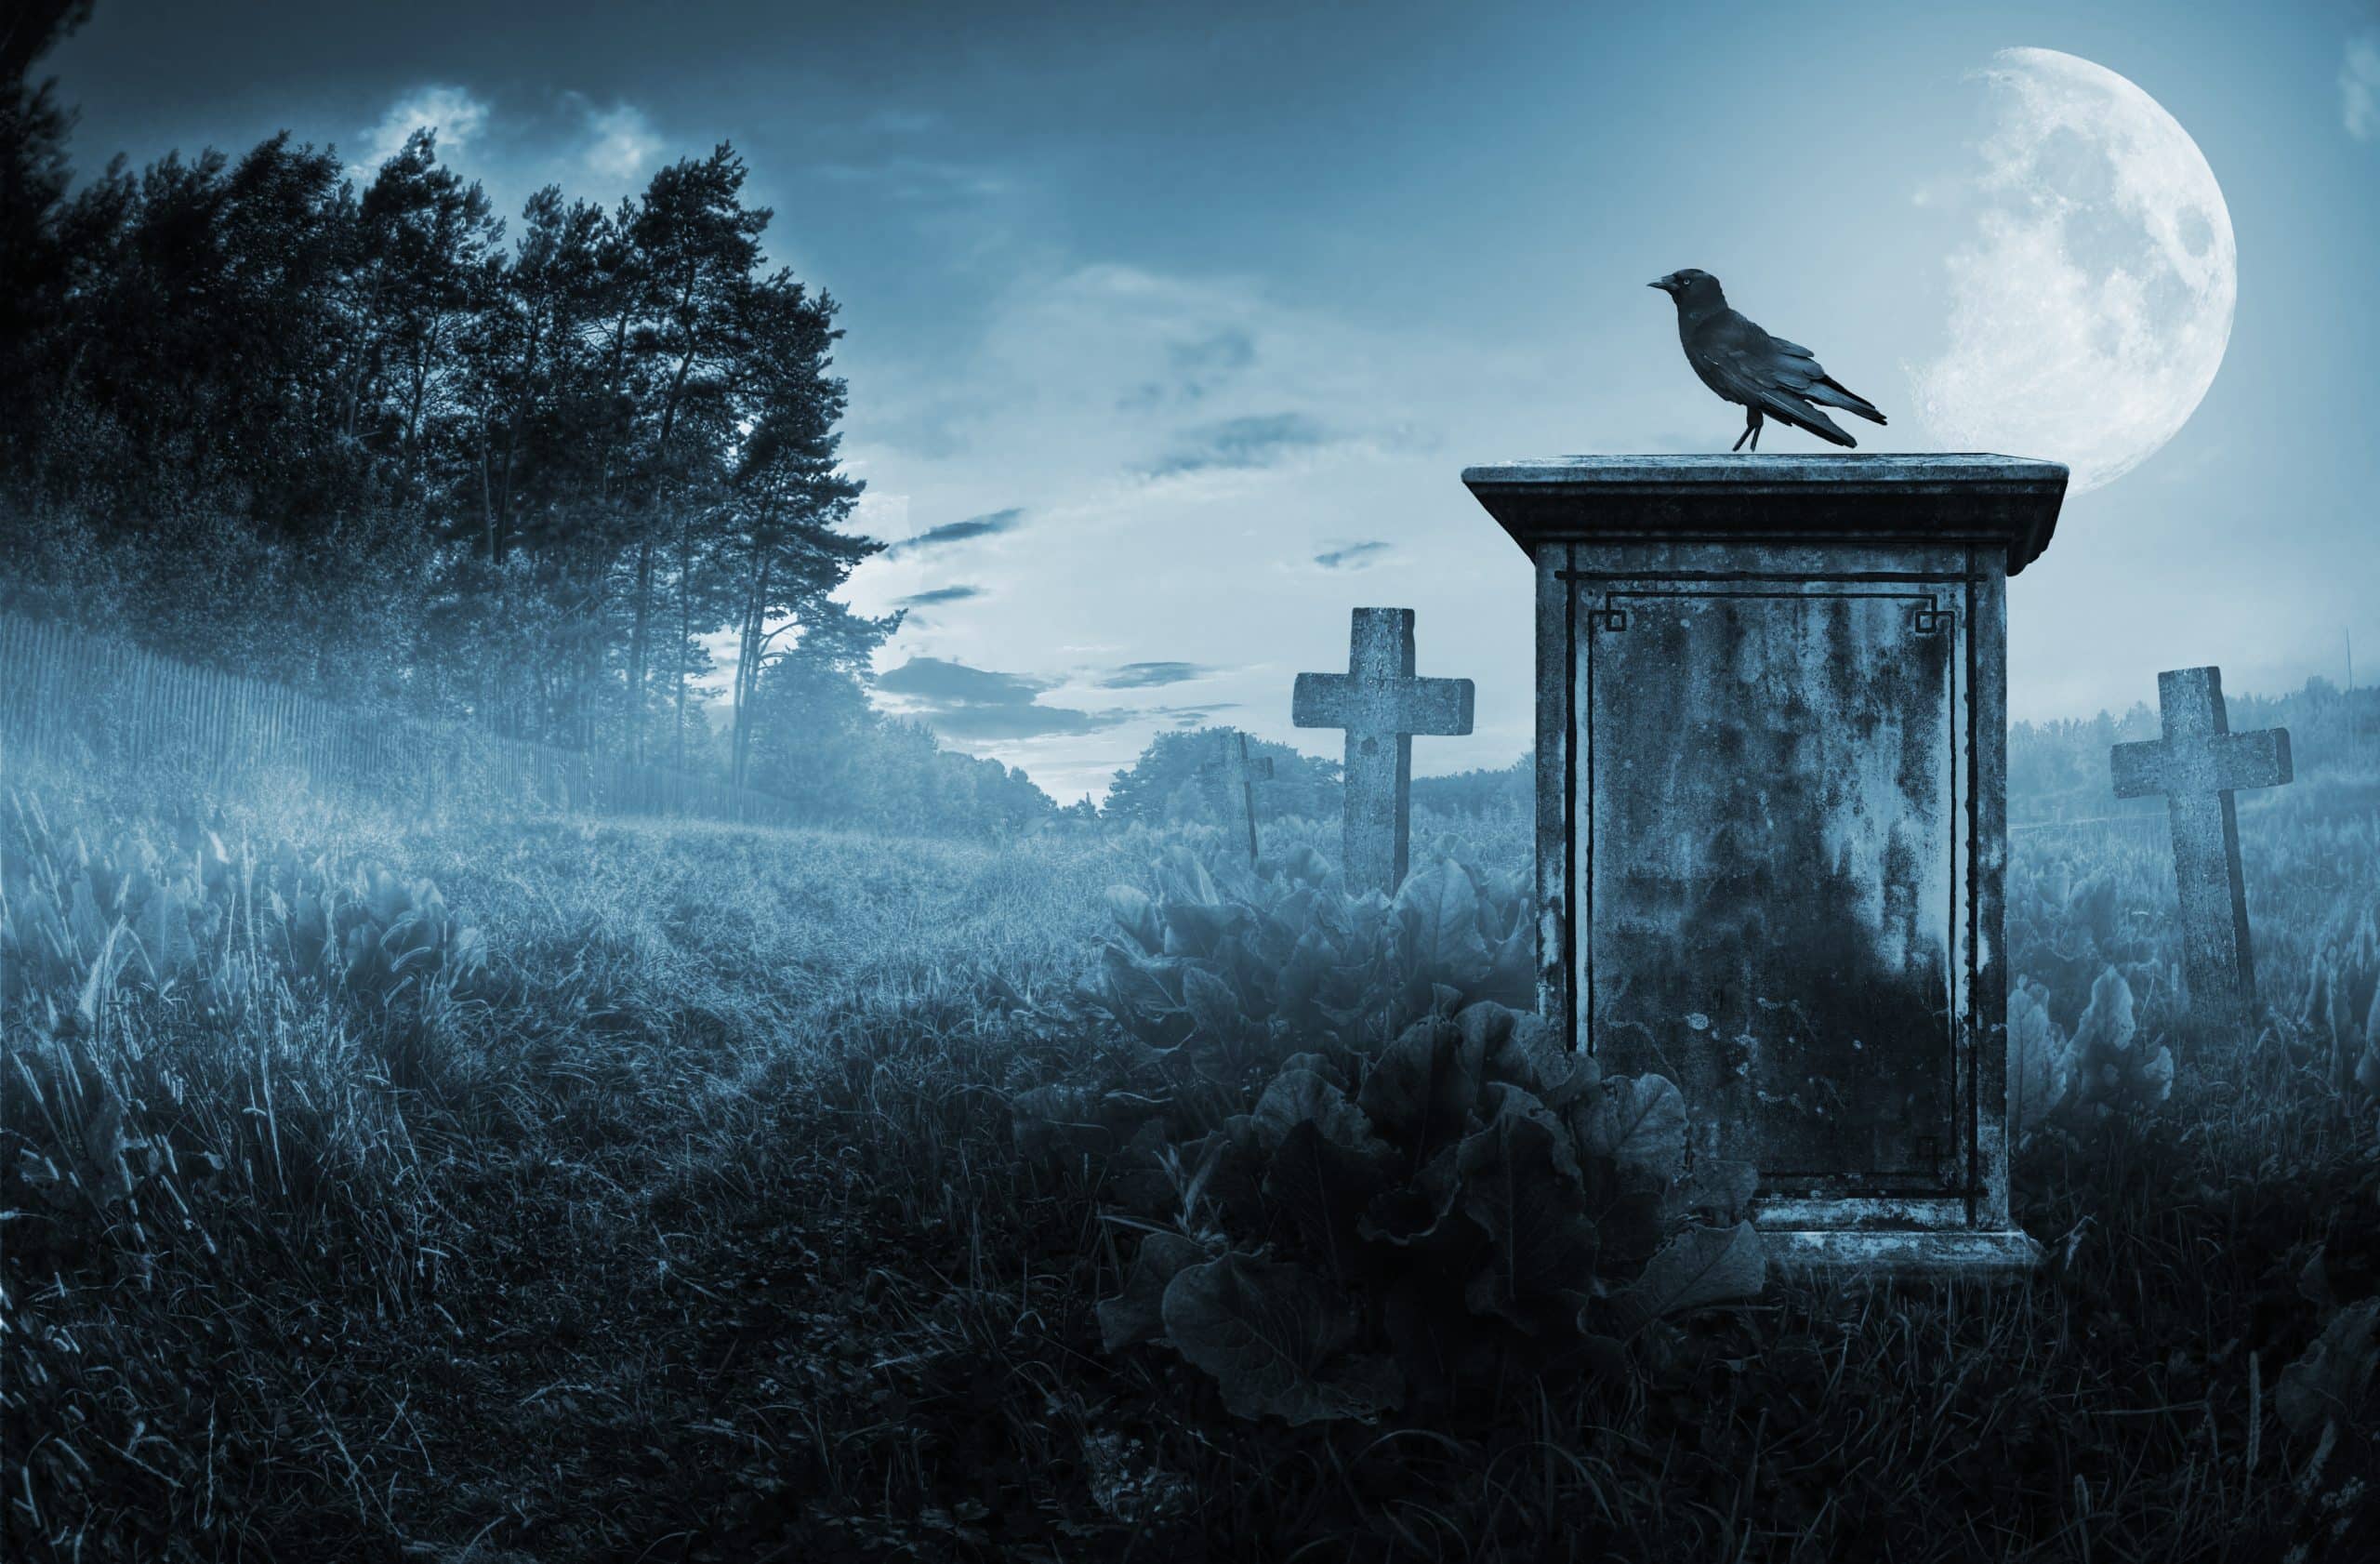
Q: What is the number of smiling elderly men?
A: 0